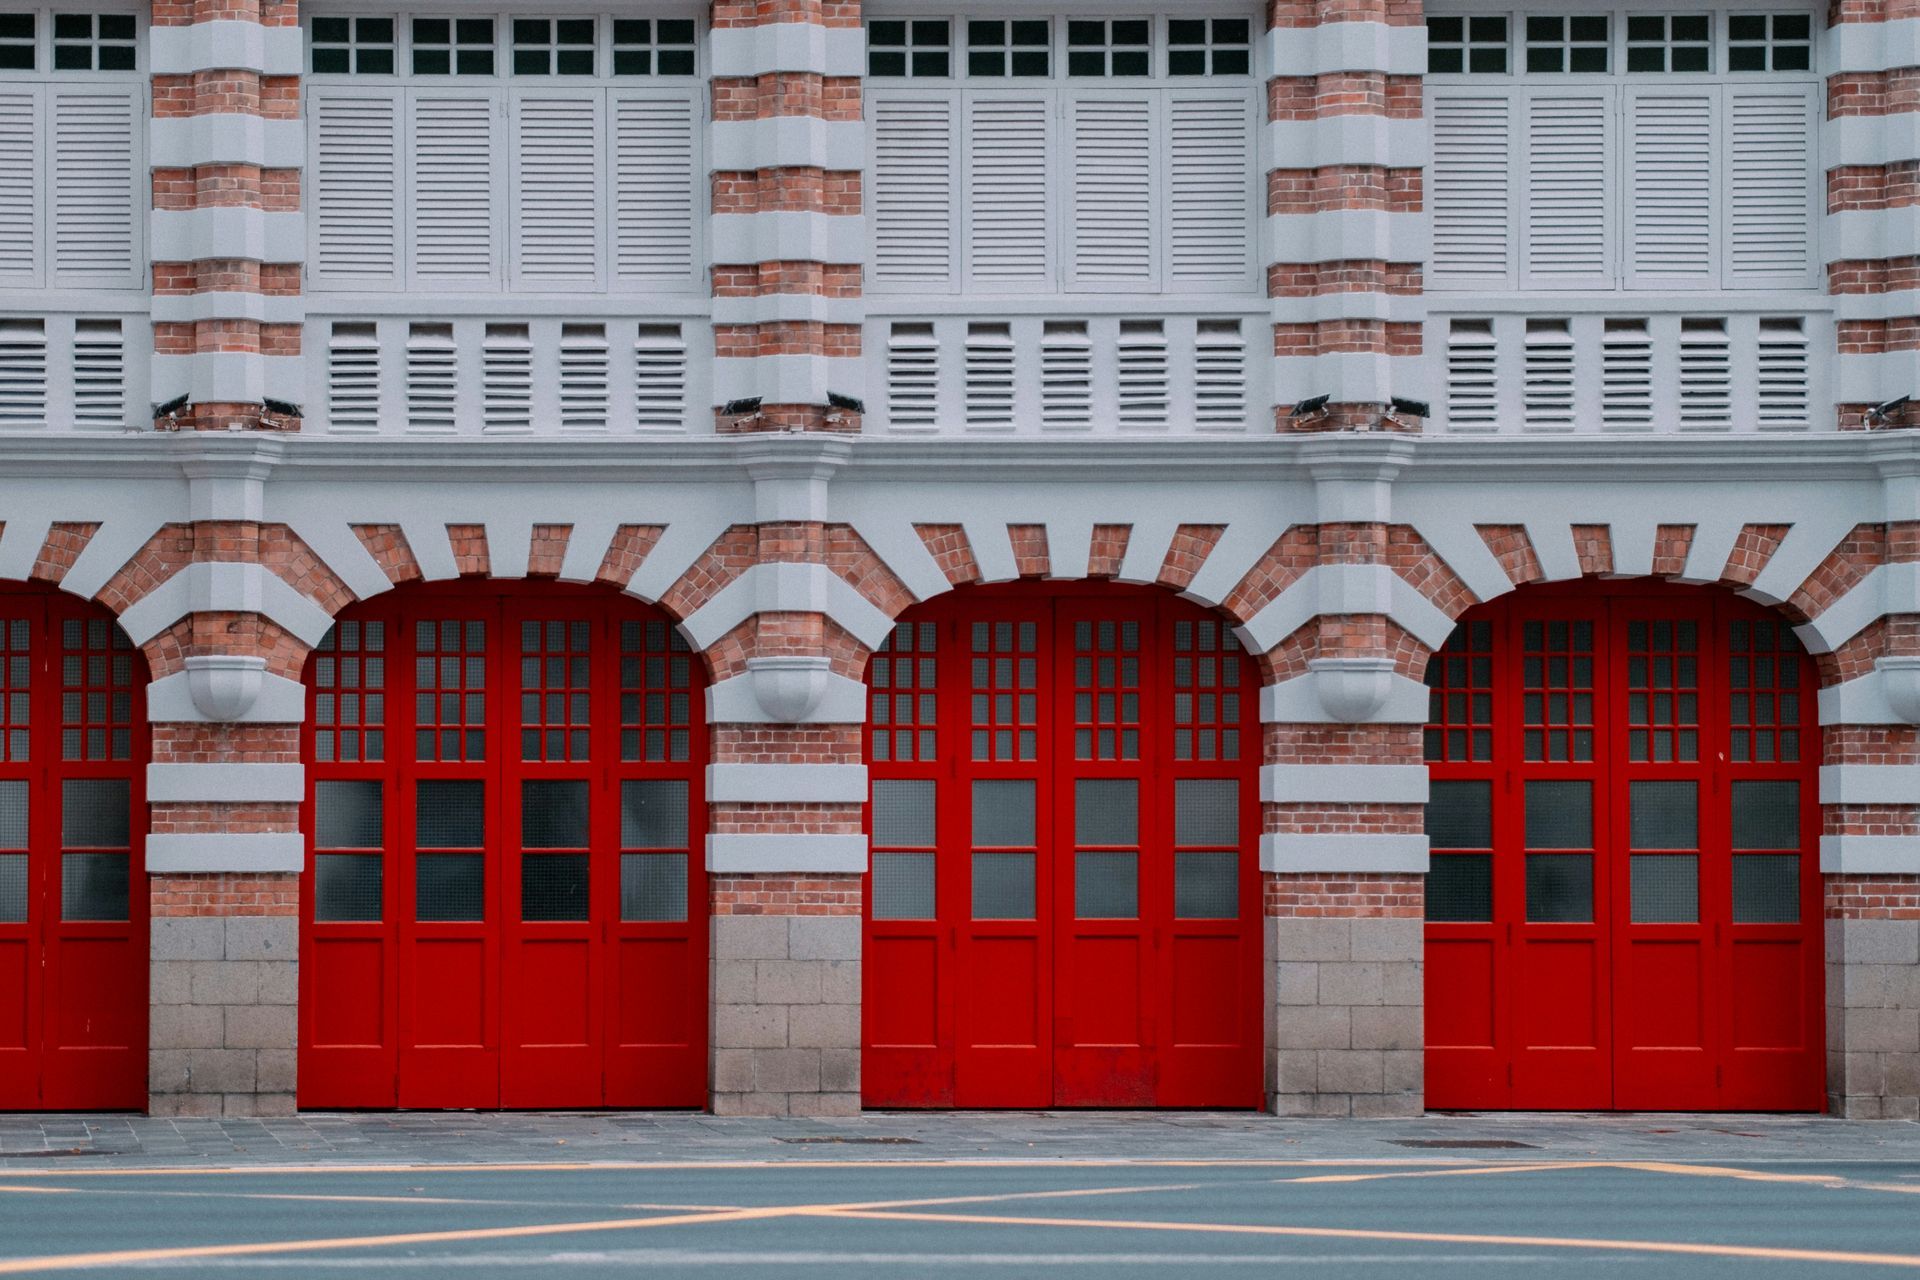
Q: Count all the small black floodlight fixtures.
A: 7